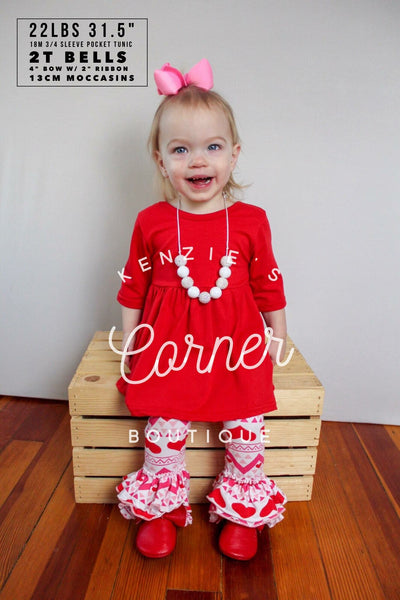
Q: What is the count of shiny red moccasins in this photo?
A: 2